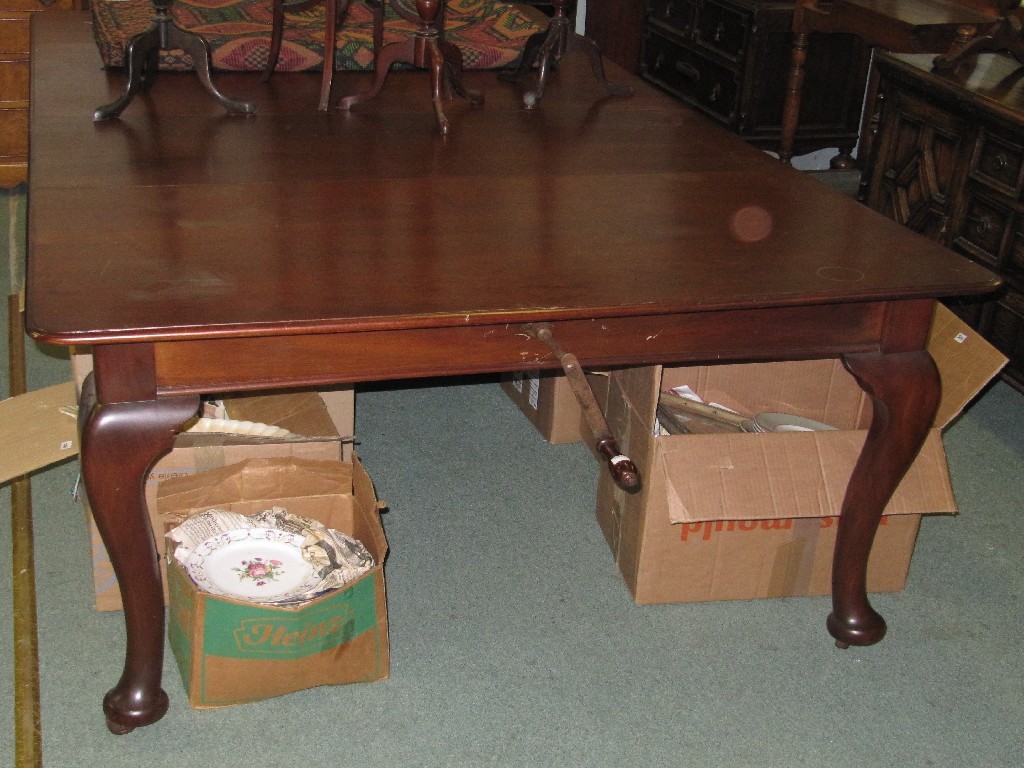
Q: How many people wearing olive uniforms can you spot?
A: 0